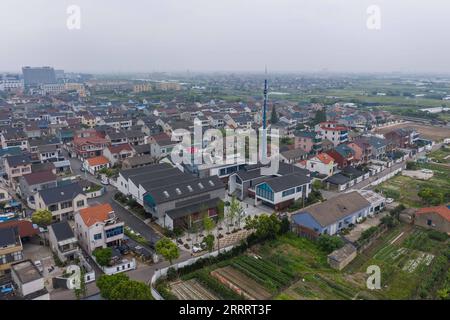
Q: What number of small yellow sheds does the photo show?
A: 1